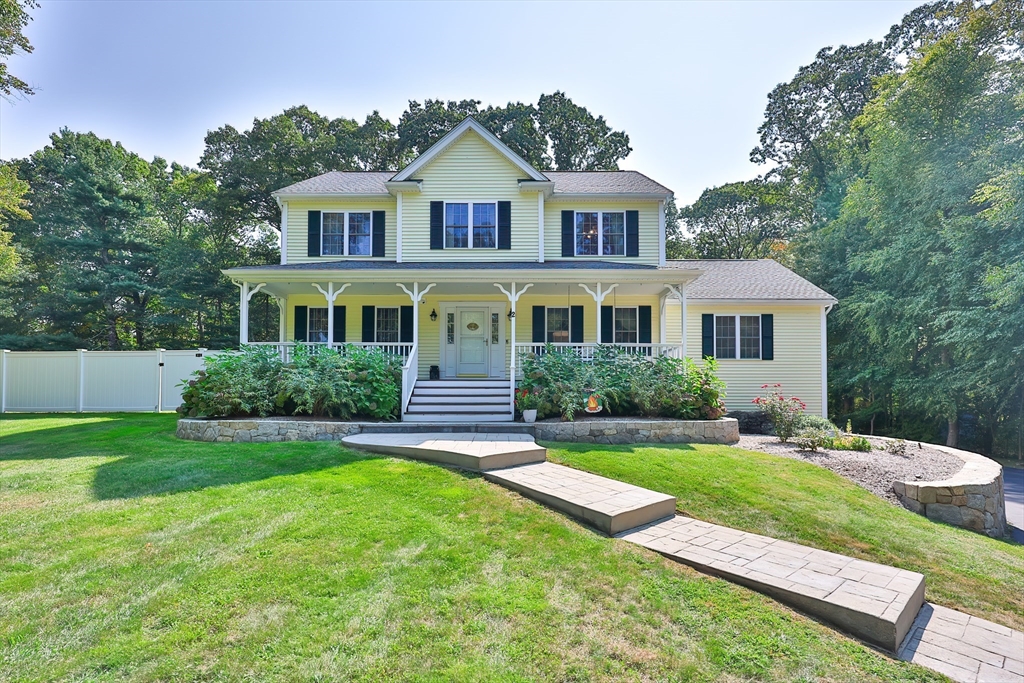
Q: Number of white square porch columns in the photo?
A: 6